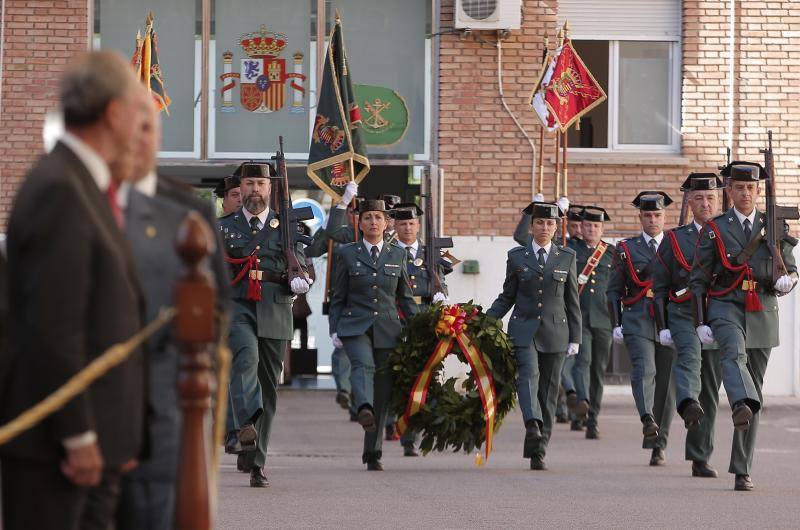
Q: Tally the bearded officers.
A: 1